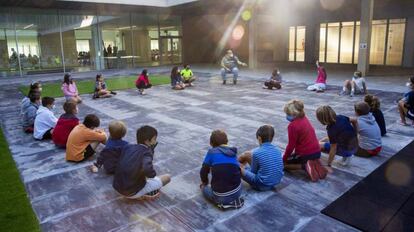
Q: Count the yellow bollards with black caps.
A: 0